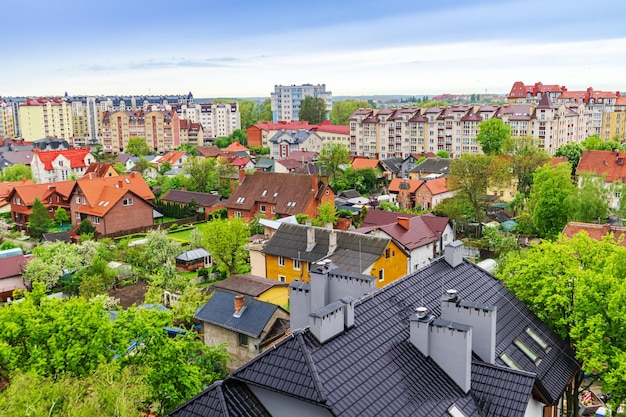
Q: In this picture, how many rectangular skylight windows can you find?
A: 14